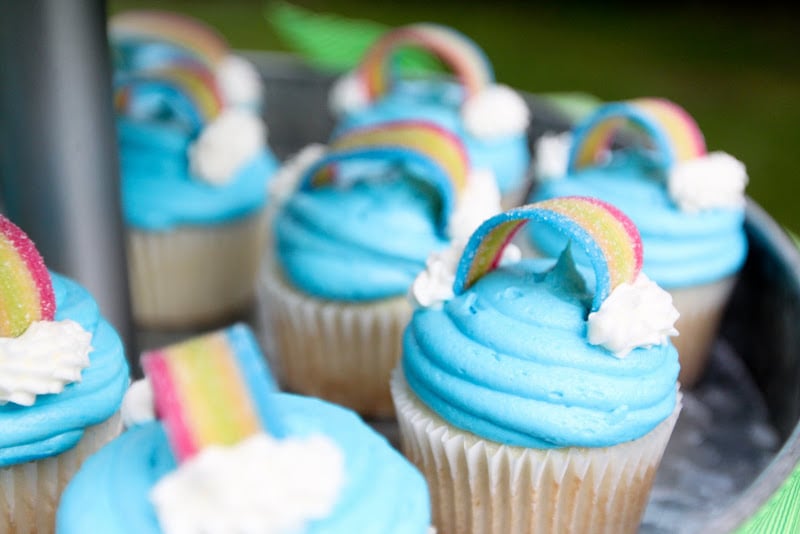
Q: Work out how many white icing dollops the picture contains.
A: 13